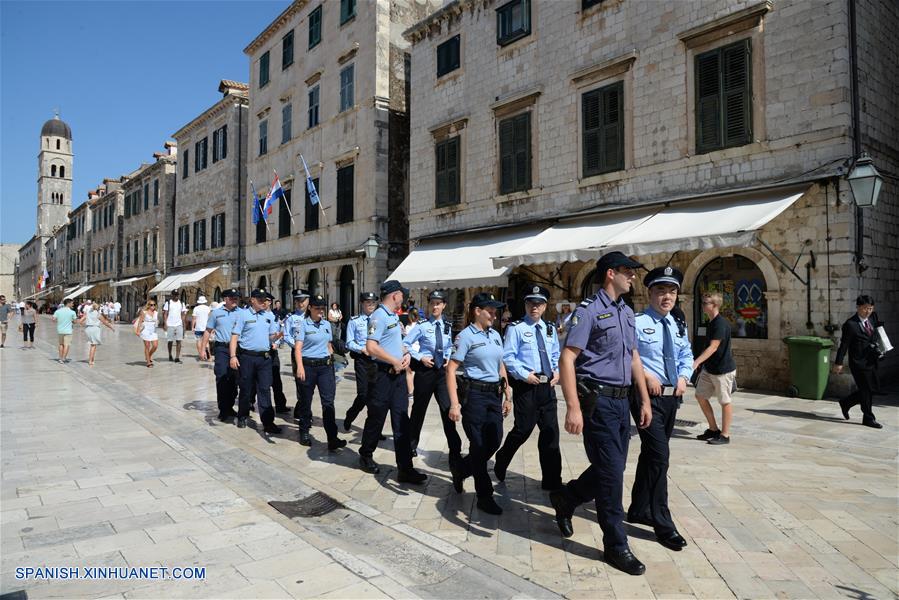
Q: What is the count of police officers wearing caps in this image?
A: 12